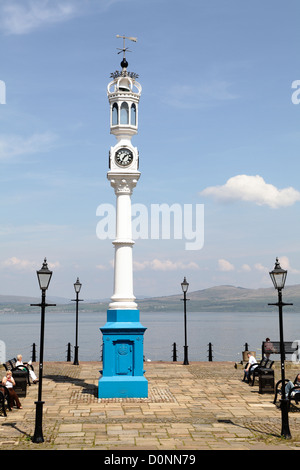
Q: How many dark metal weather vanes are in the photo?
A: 1